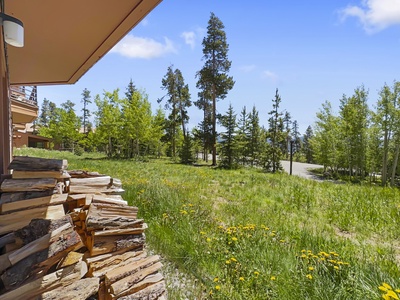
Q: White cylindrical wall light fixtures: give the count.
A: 1